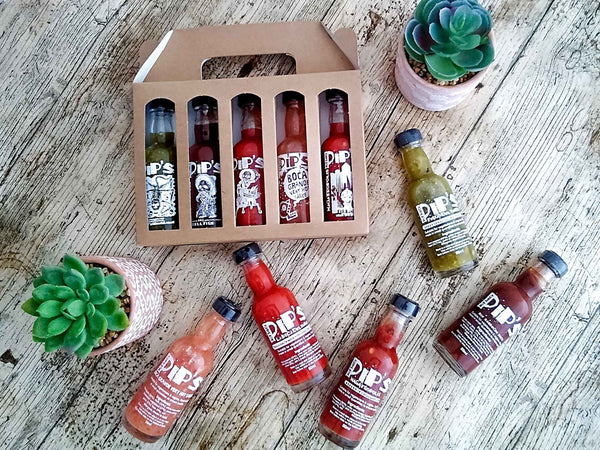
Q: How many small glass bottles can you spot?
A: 10